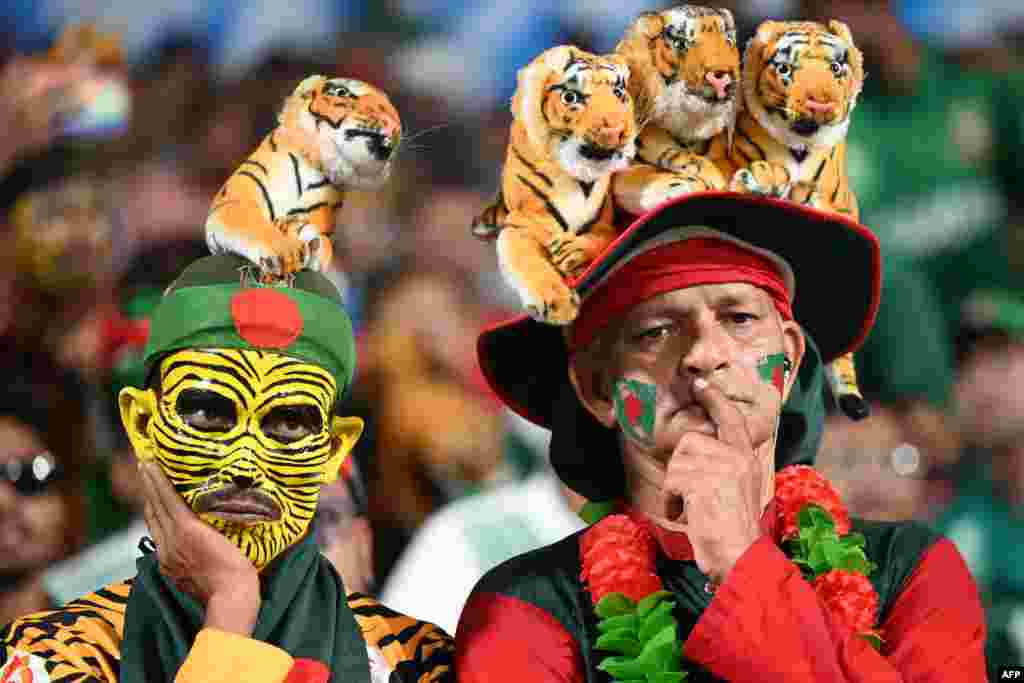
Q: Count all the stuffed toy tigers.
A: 4